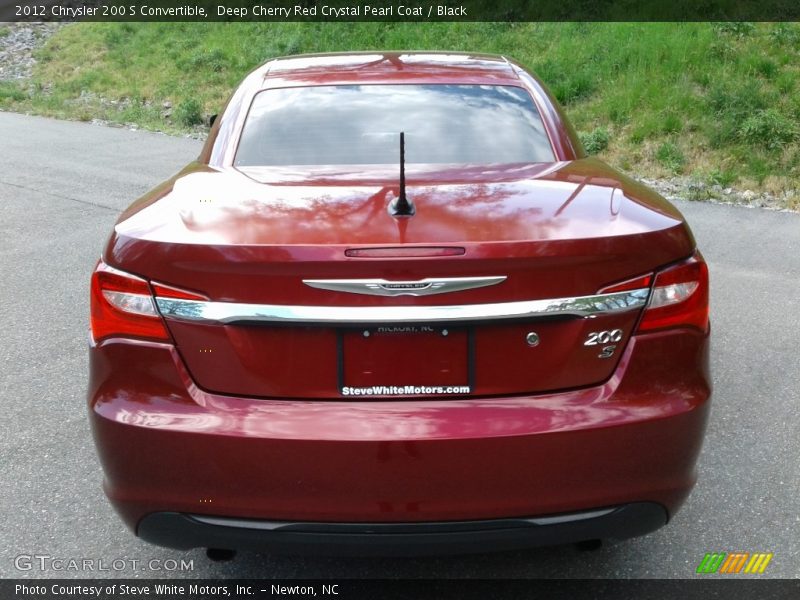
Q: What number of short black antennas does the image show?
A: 1